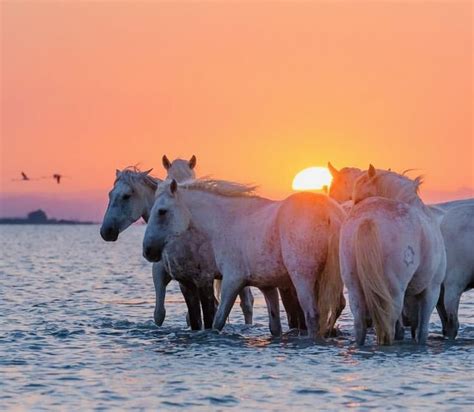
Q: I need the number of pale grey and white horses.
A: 6